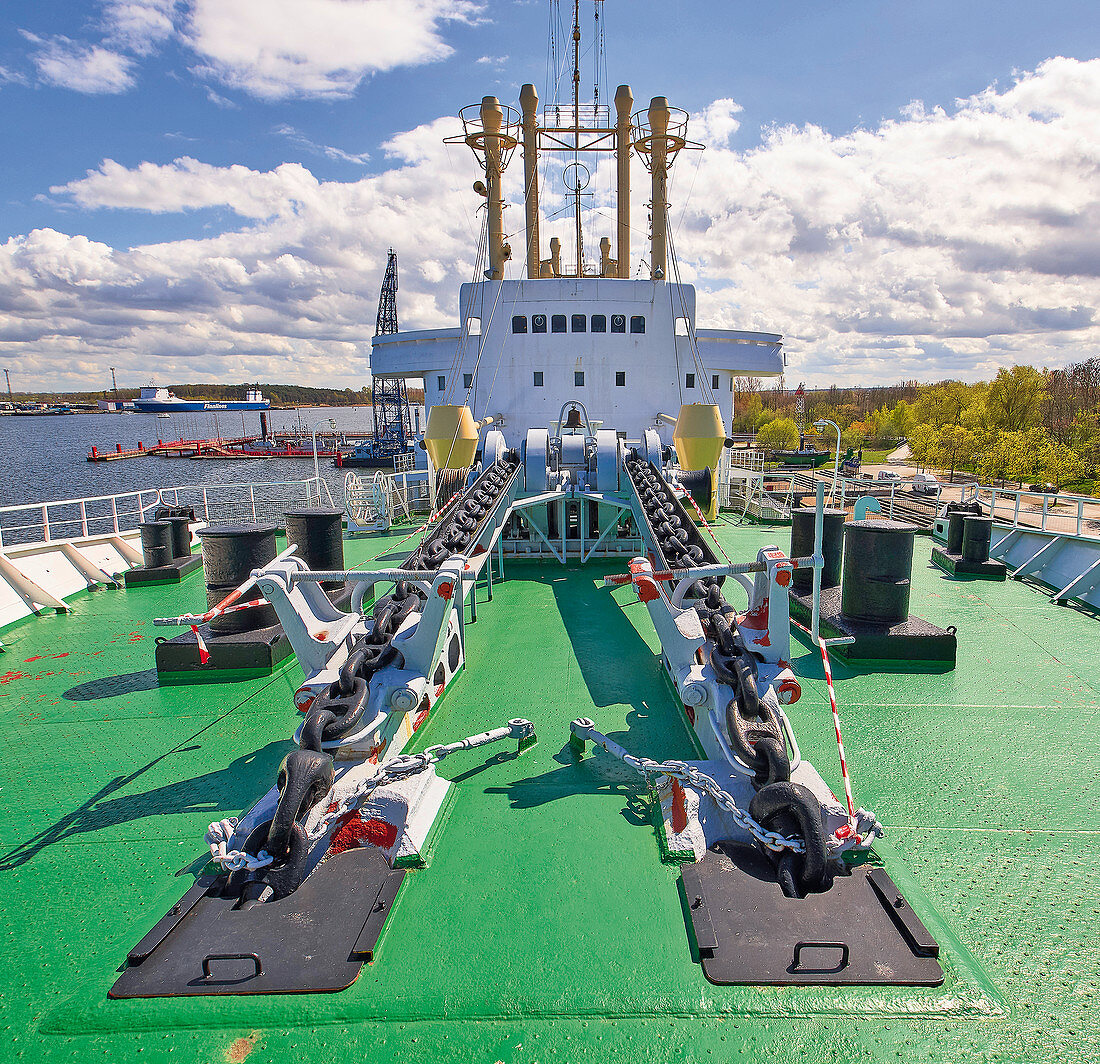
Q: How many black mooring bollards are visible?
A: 8